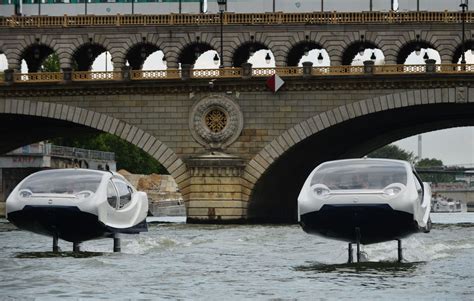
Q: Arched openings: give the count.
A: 12